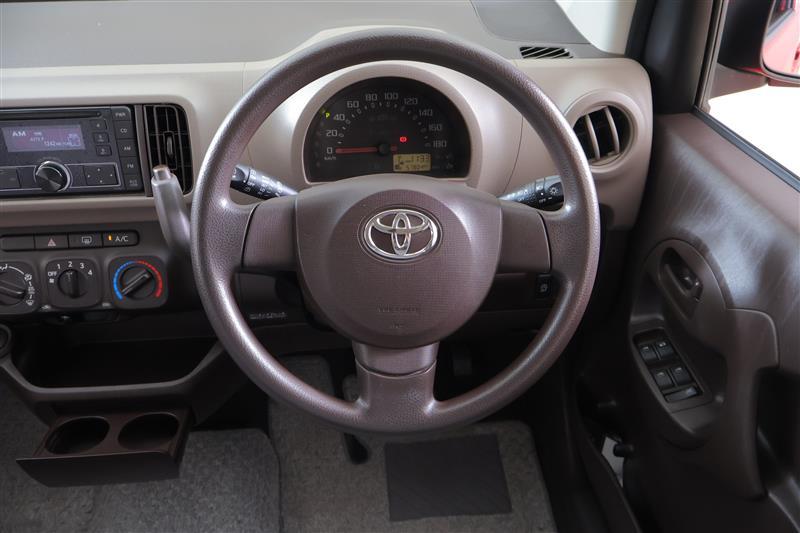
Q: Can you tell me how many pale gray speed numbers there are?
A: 10